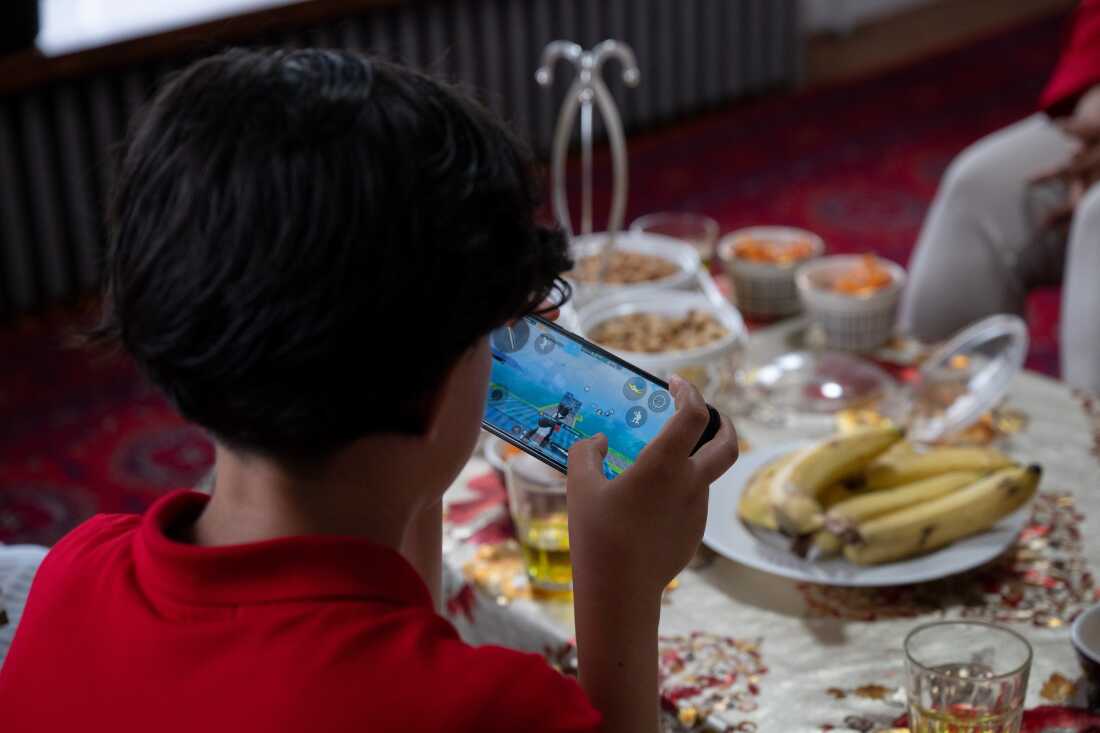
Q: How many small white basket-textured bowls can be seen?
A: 2